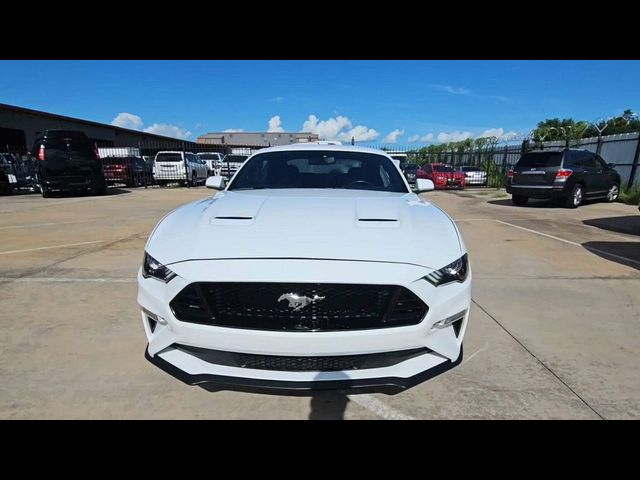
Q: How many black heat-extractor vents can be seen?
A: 2